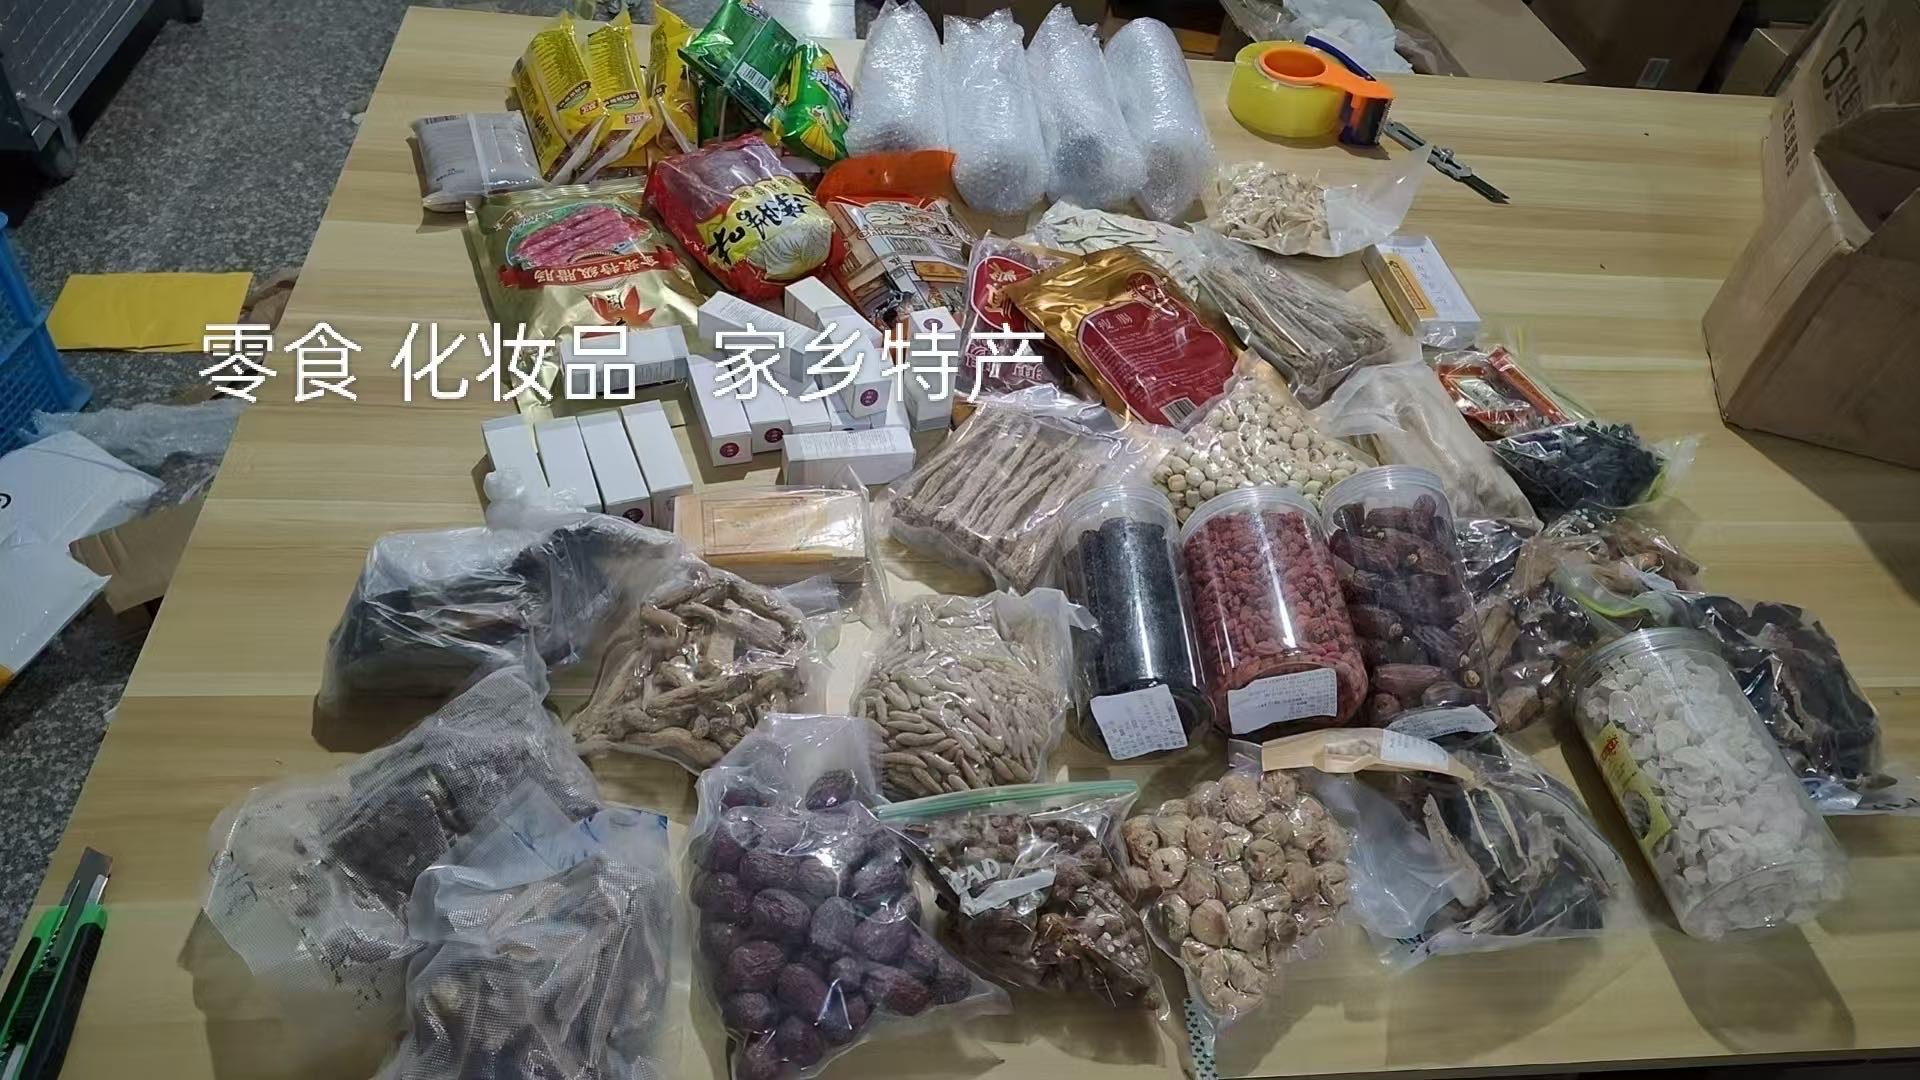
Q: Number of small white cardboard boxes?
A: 15